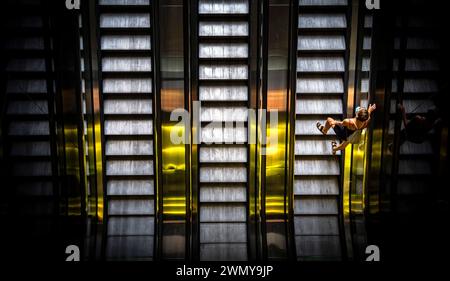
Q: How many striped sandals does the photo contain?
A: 2